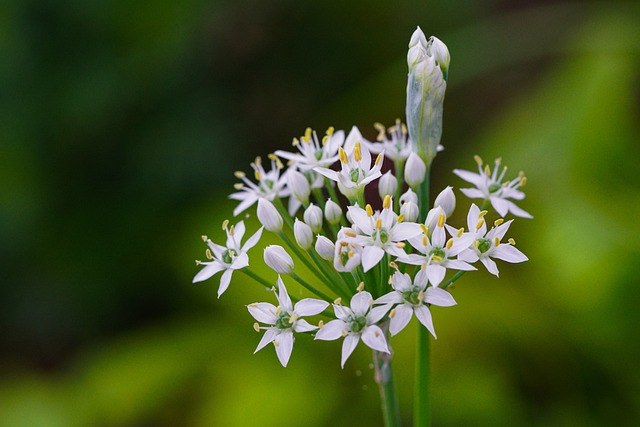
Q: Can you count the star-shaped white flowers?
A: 12